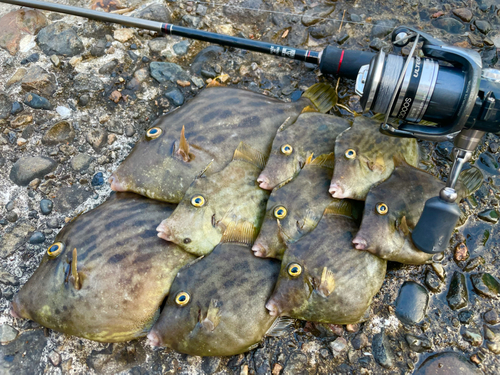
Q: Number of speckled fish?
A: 9